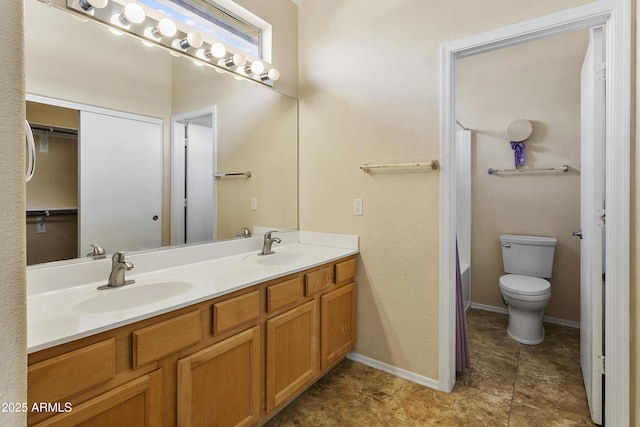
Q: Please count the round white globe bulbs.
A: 8